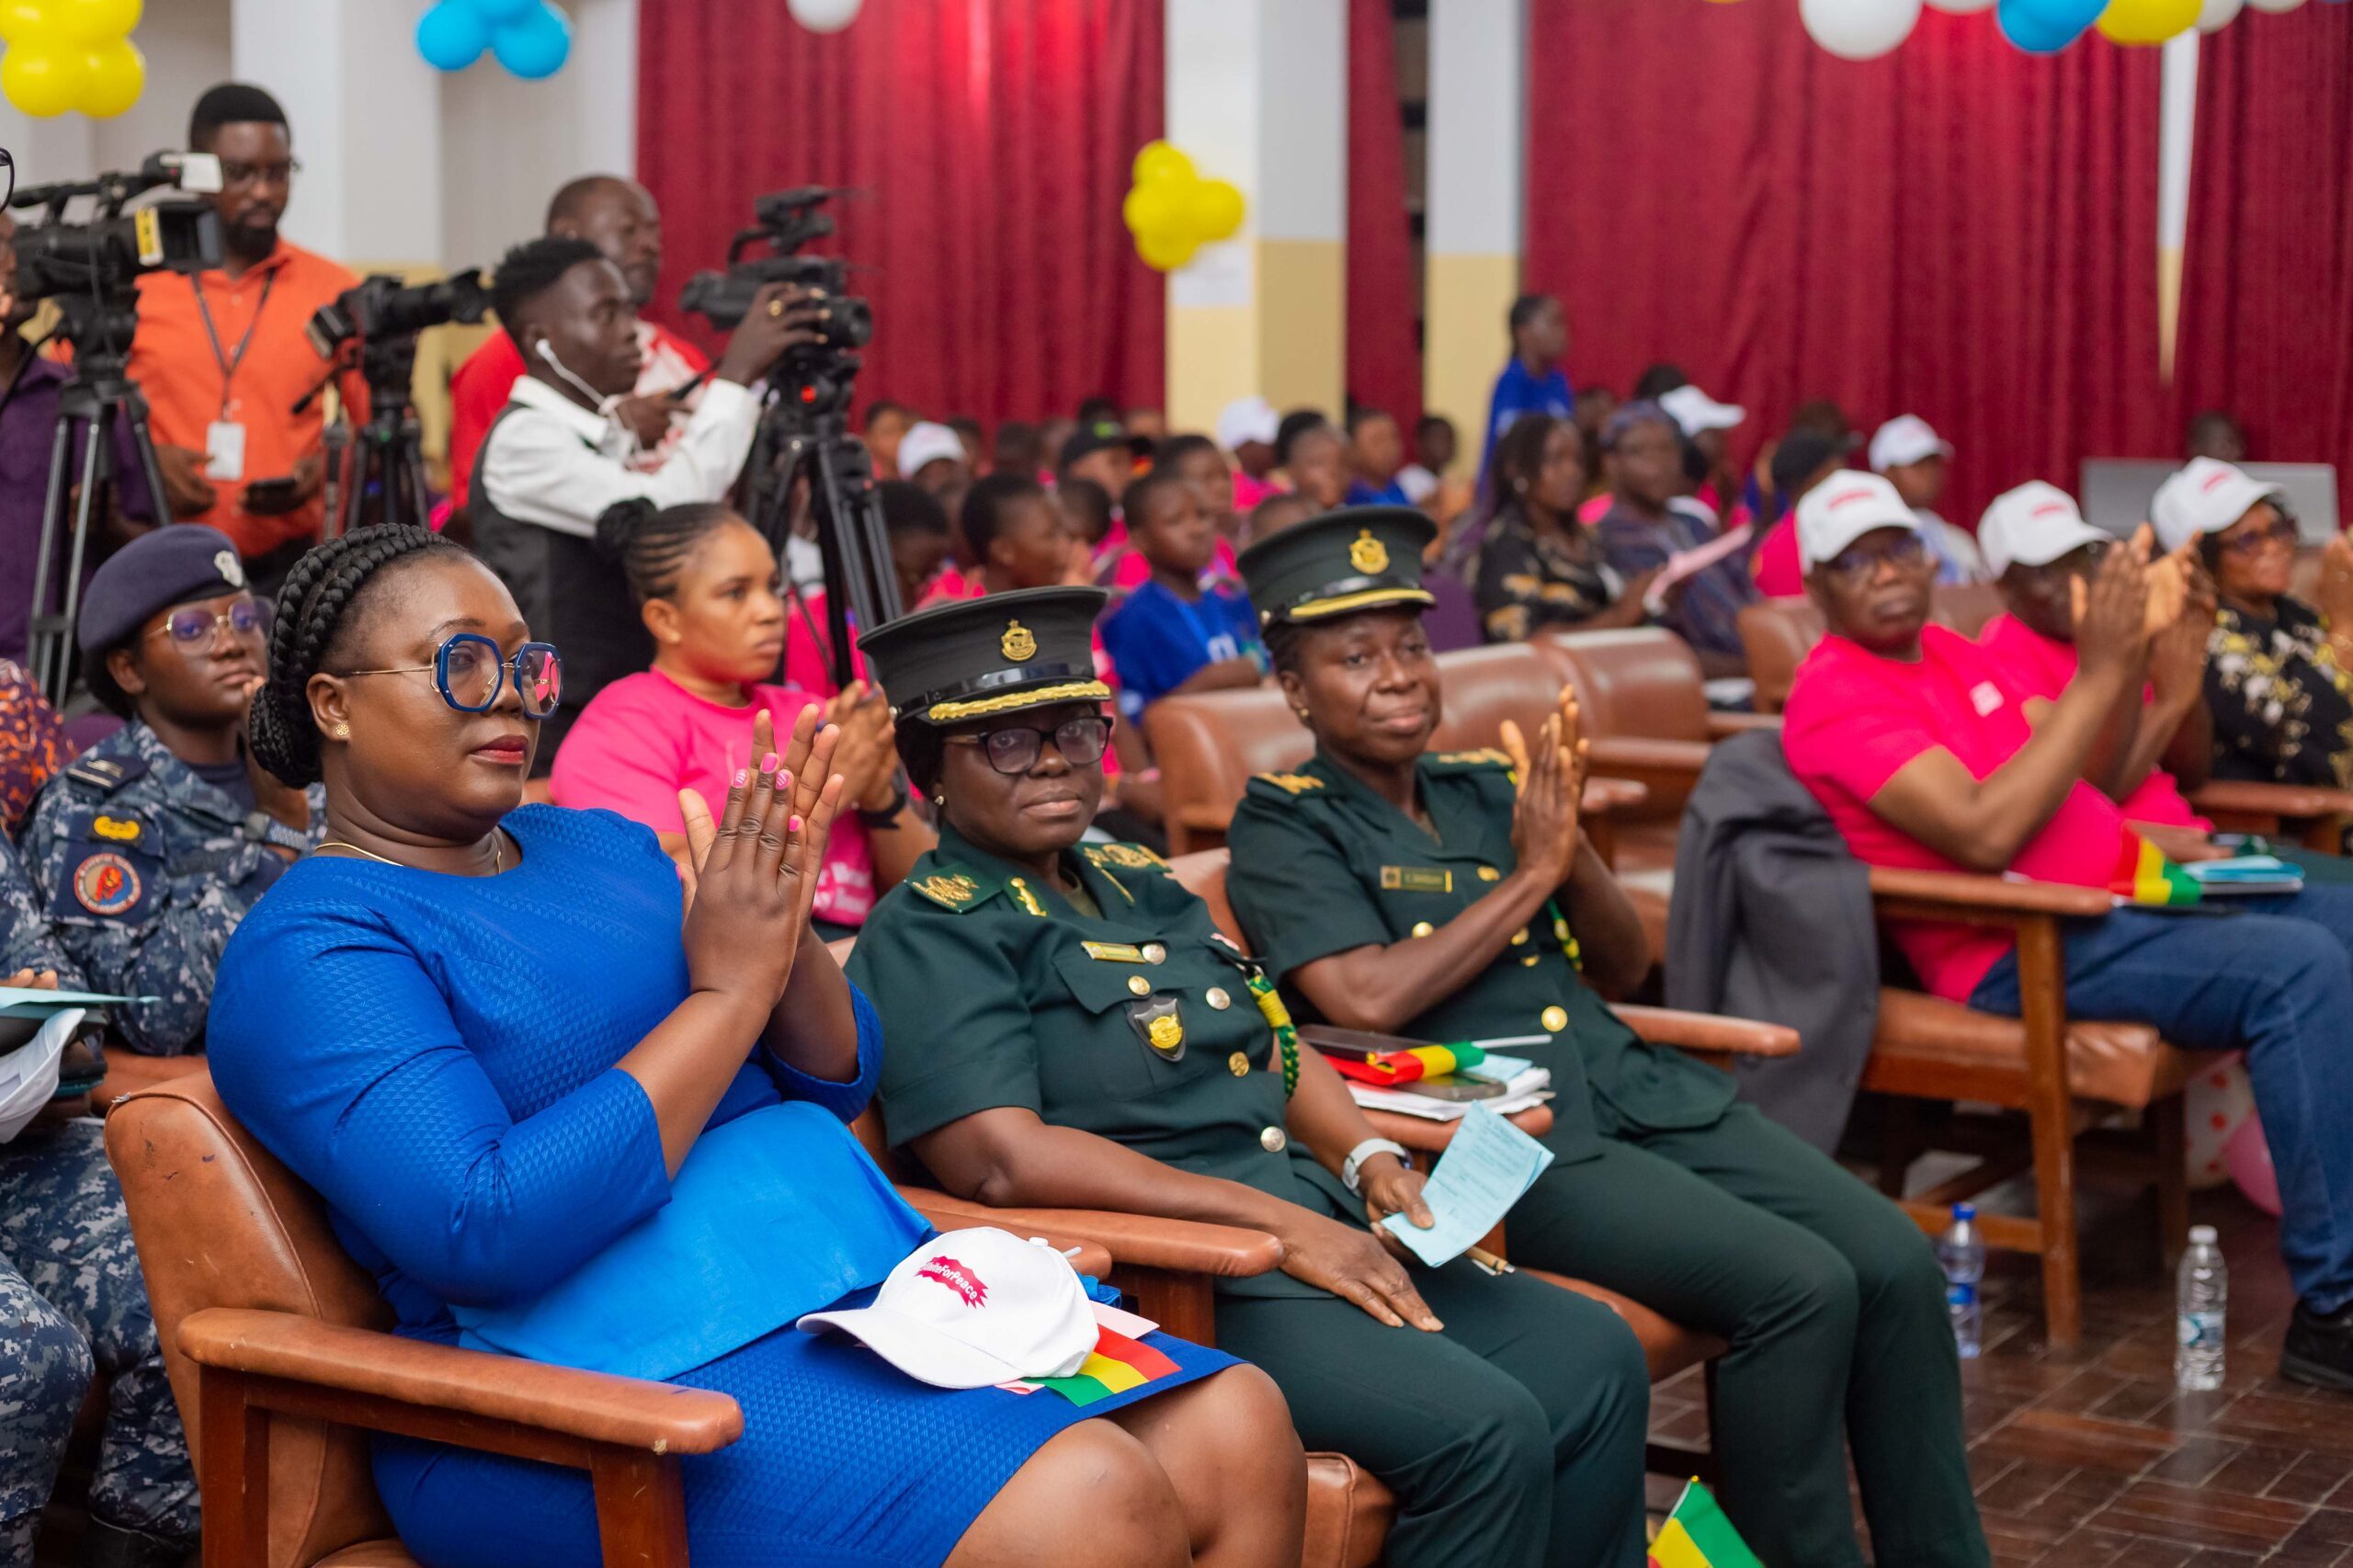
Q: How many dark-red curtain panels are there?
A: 4